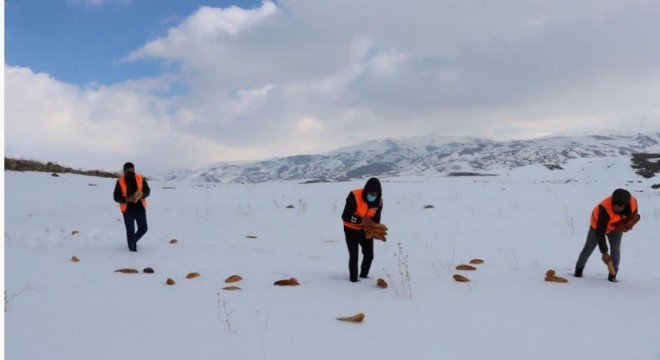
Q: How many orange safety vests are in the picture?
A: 3